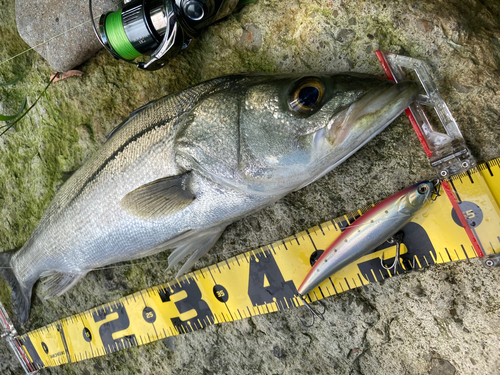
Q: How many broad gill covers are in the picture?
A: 1